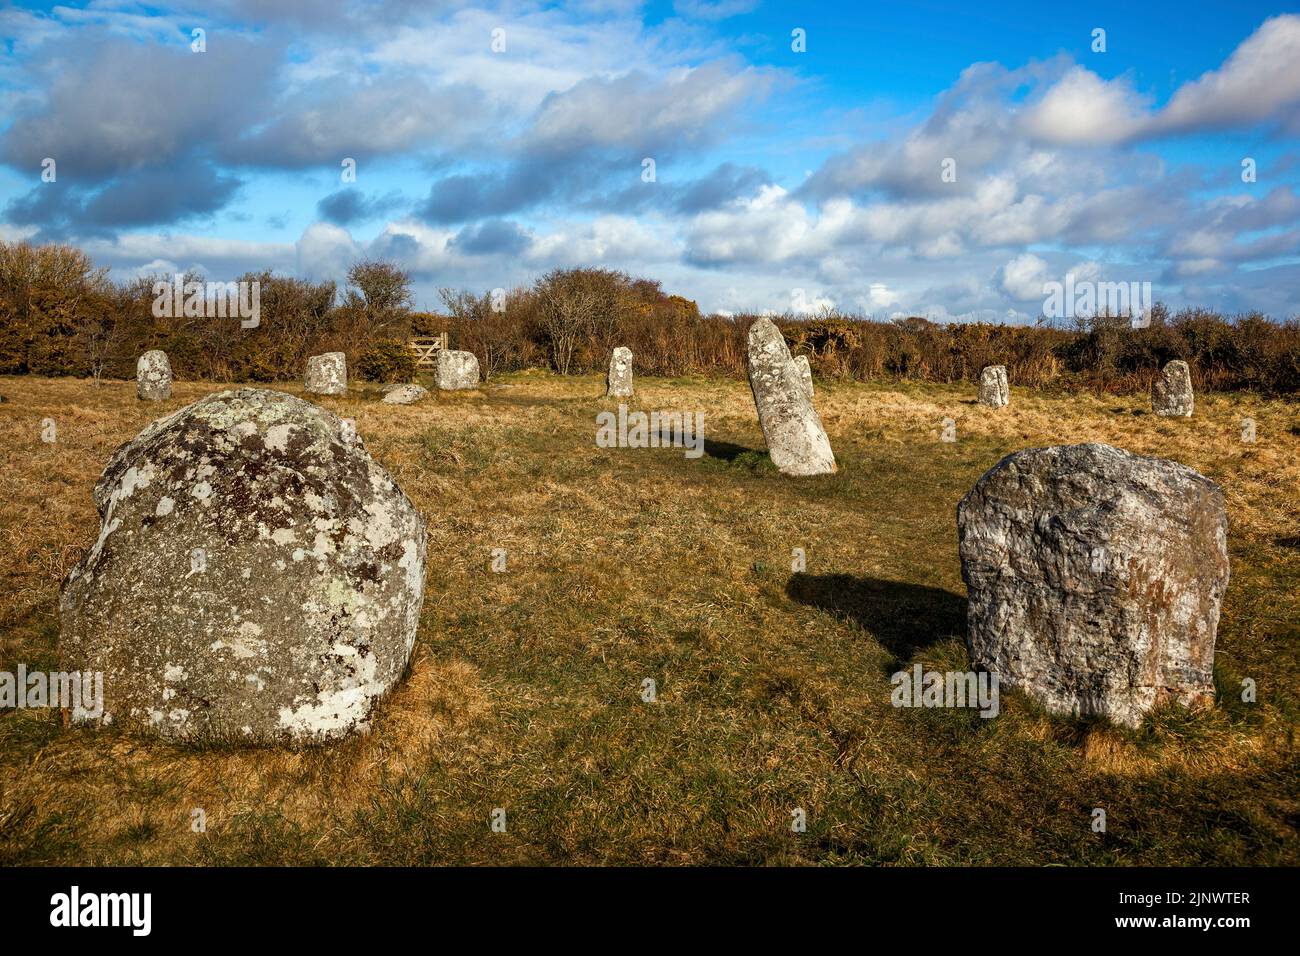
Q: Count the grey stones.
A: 11